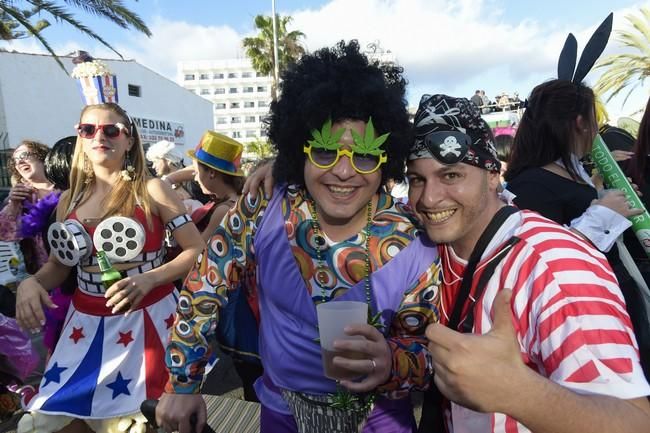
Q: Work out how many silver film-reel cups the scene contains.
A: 2